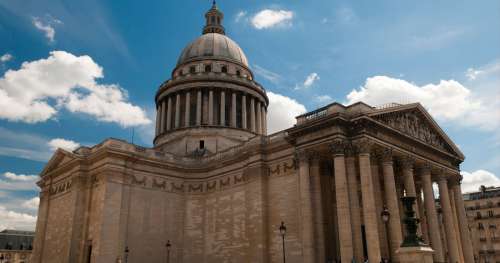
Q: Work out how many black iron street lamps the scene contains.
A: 4